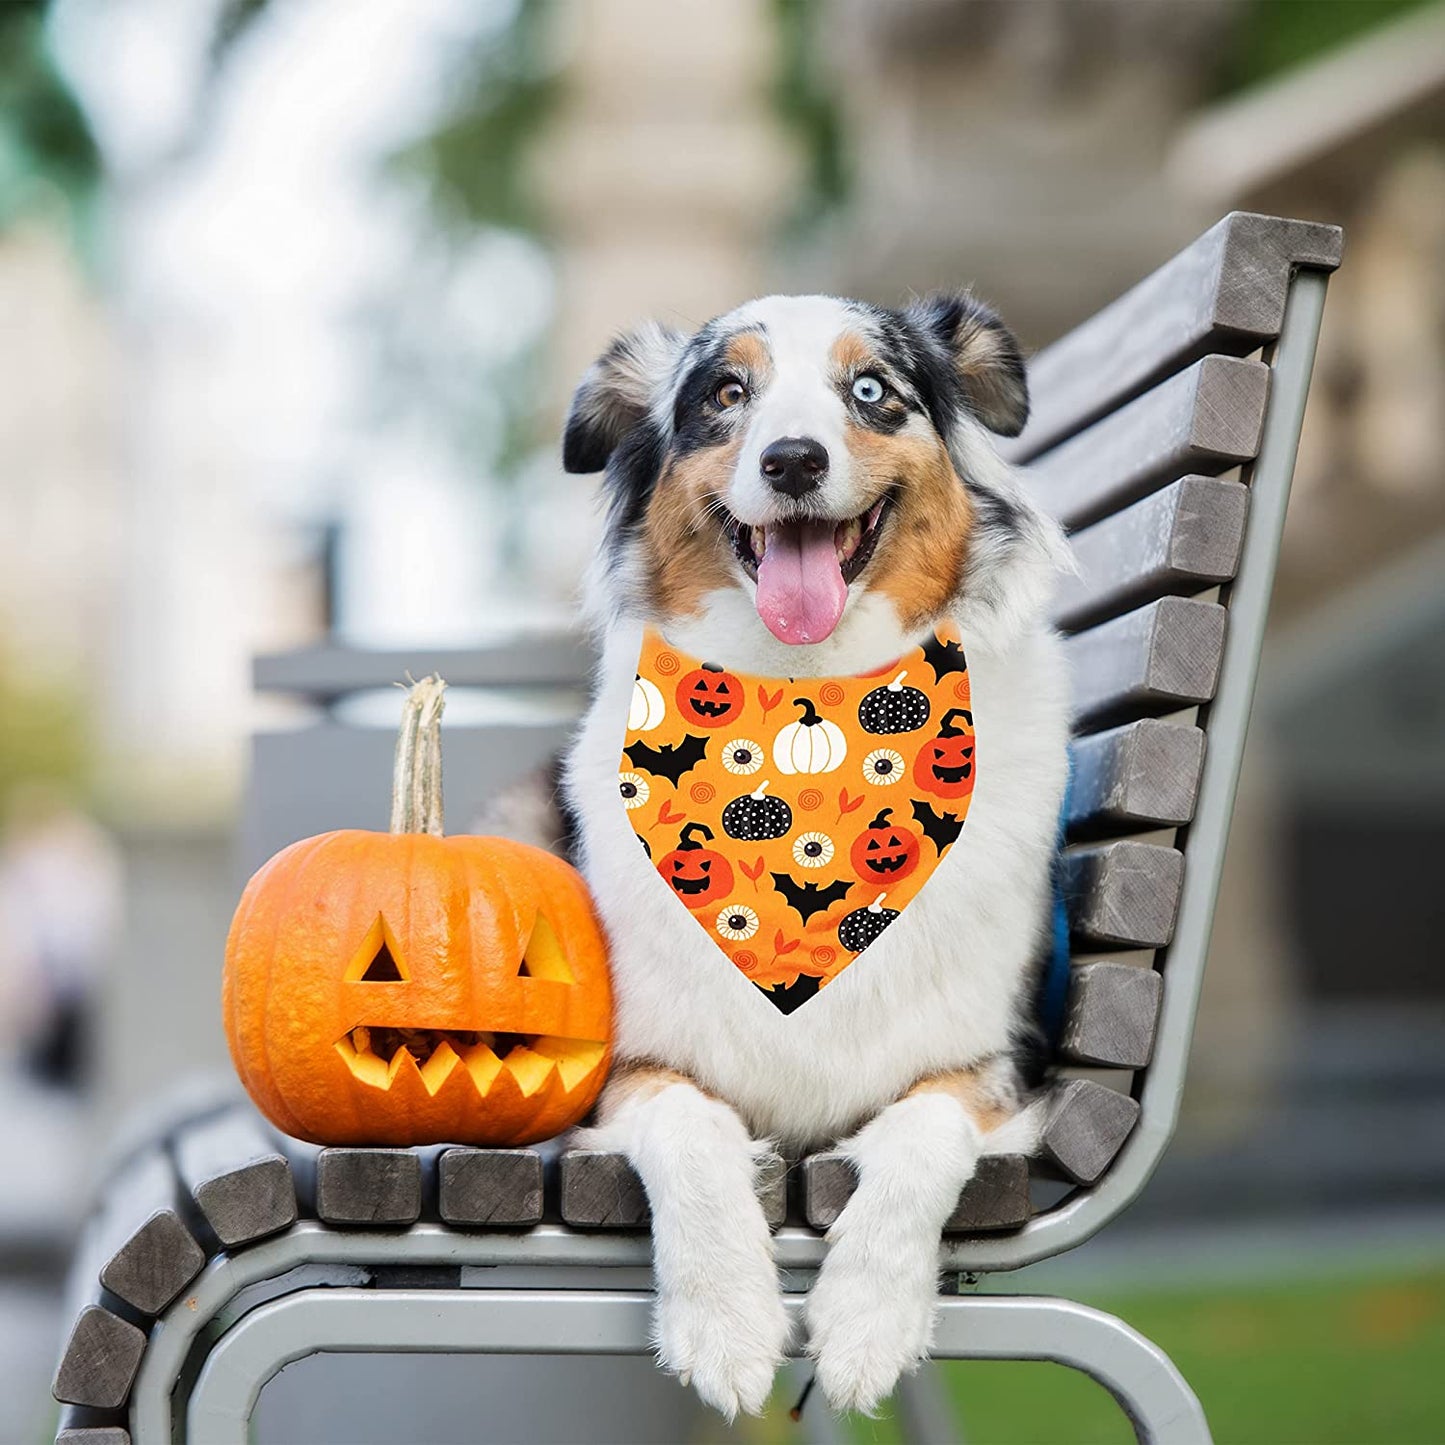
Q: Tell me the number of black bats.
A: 5